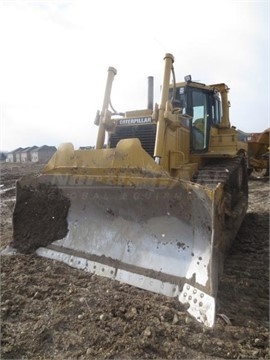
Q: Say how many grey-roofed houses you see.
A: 4